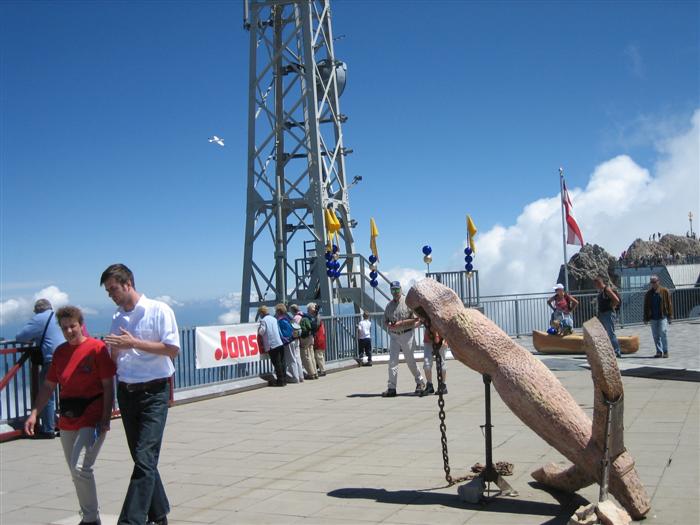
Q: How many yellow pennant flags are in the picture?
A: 4